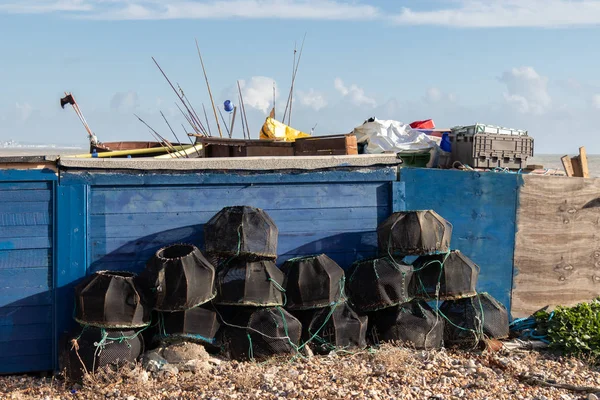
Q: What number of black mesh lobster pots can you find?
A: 14